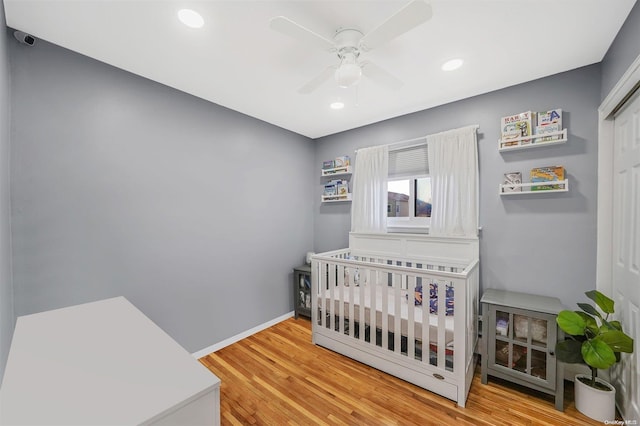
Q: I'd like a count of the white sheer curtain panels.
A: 2